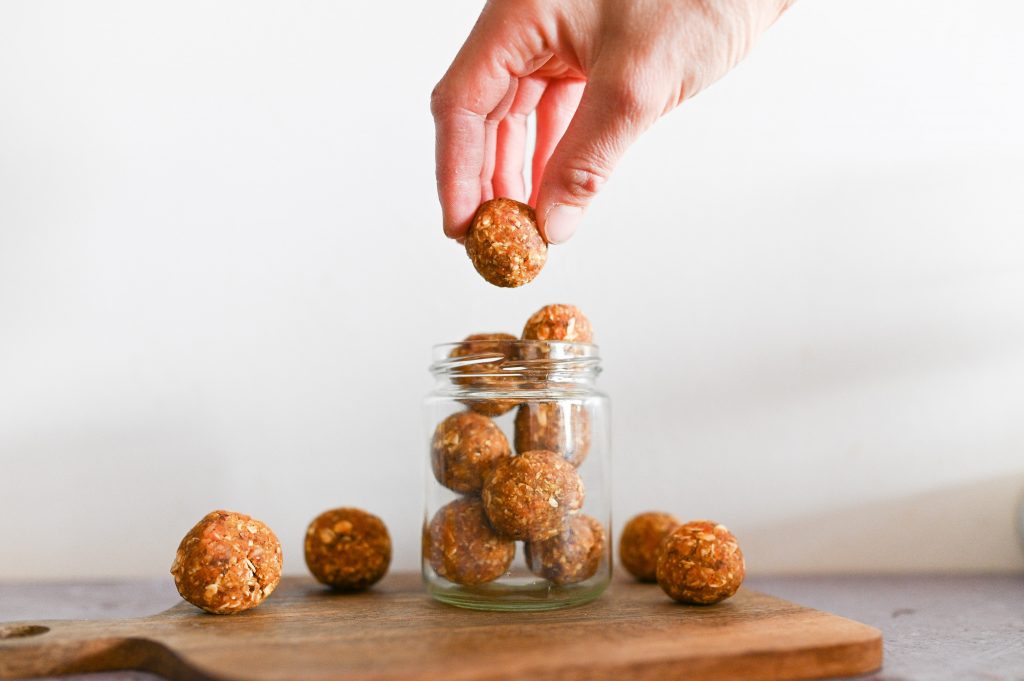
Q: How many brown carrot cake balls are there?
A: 12